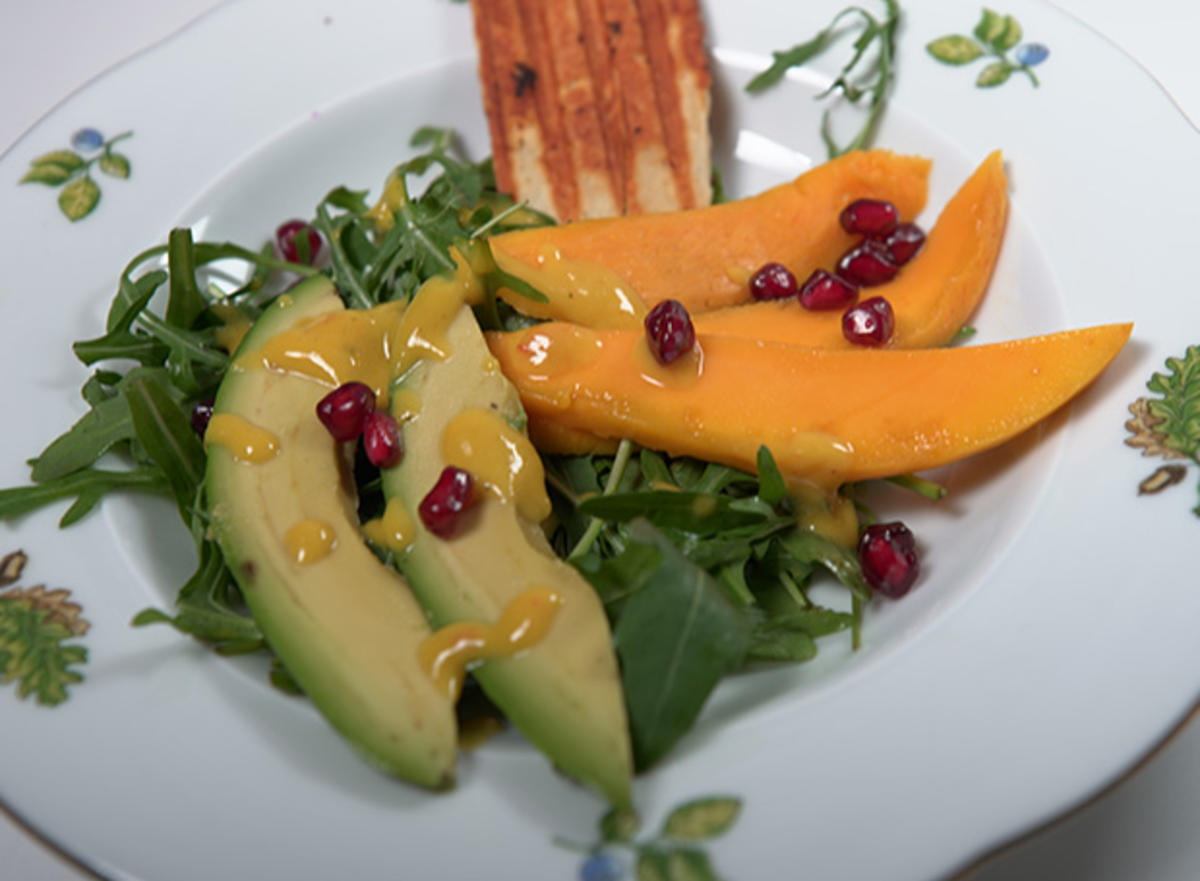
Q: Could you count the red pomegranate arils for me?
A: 13